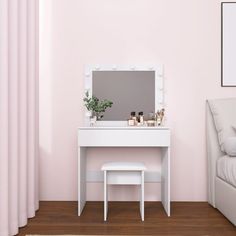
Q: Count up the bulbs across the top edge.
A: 4